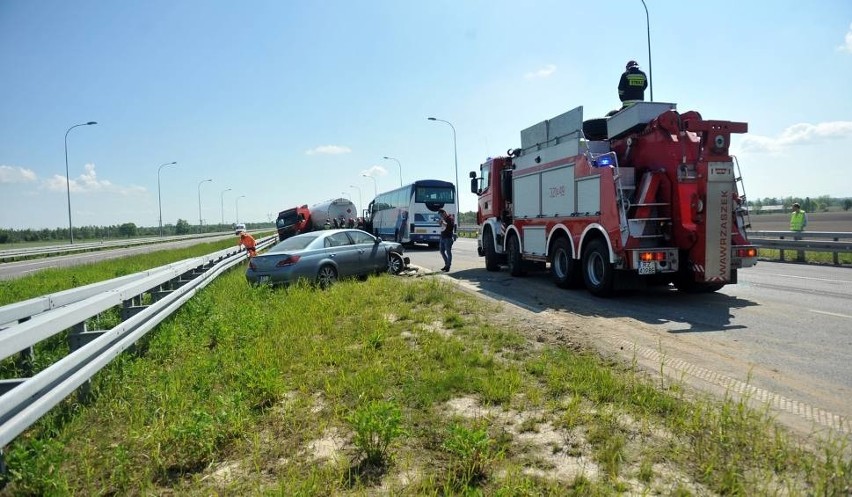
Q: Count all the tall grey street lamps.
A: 11